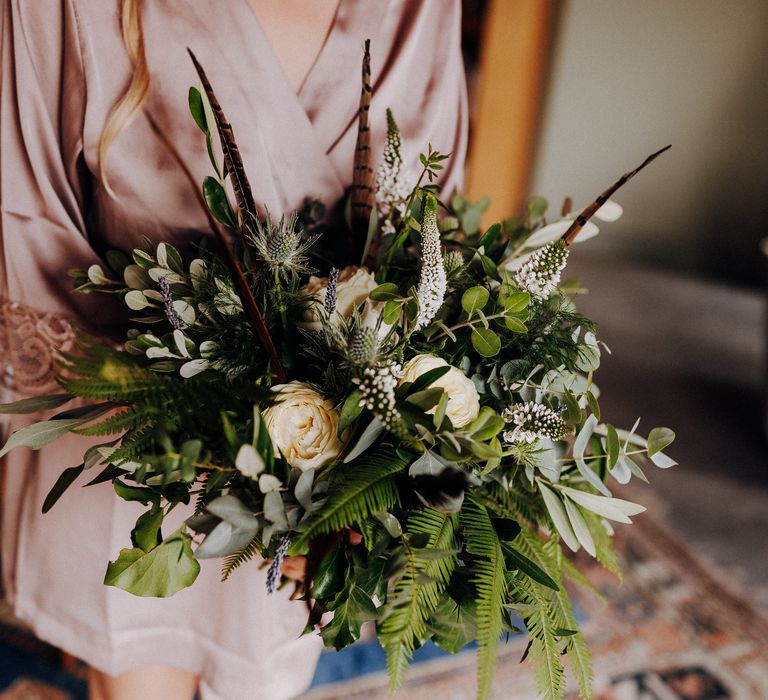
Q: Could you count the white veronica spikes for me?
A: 5